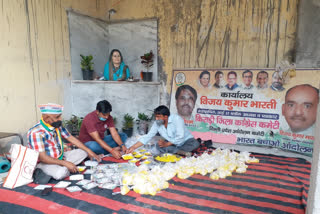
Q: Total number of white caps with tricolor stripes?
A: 1